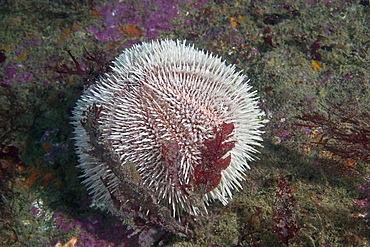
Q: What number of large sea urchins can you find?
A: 1